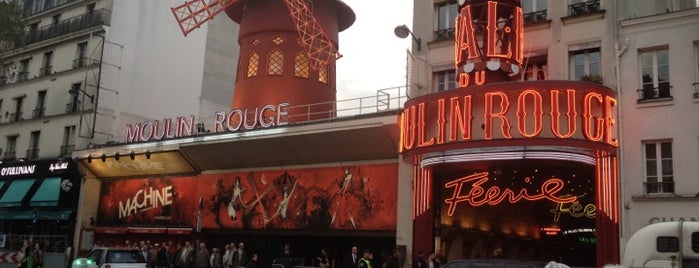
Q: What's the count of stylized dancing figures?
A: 3